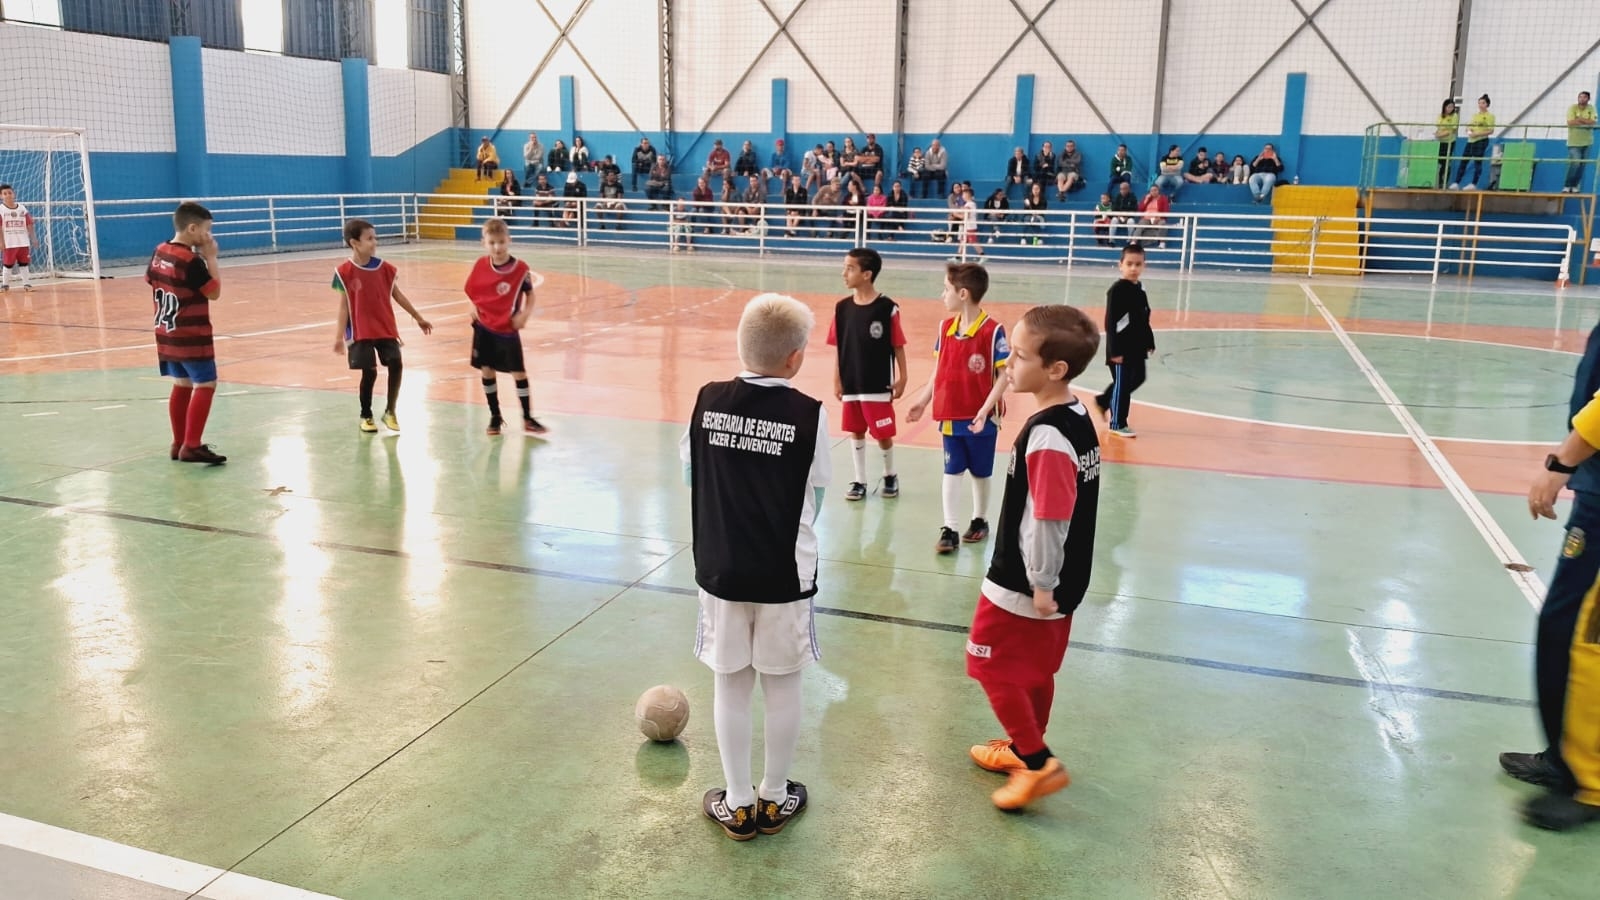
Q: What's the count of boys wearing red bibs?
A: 3